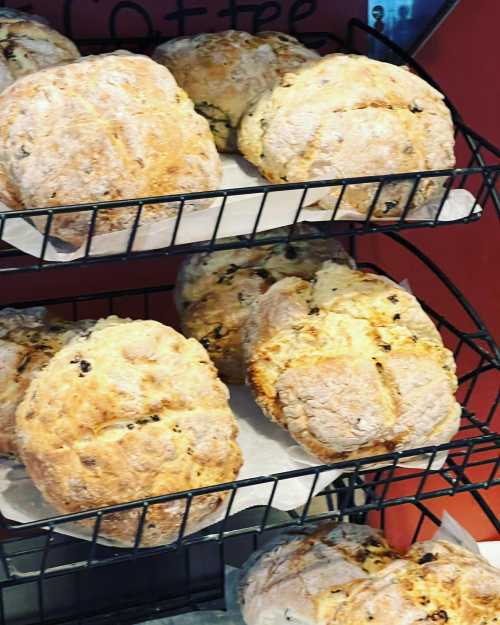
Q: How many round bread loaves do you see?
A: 10